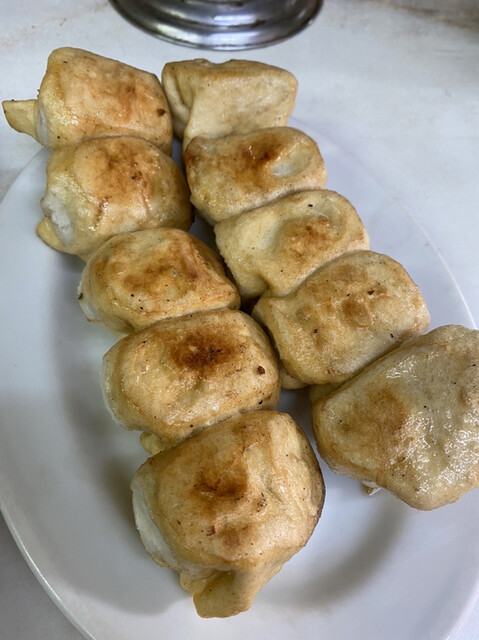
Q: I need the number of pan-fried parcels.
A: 10